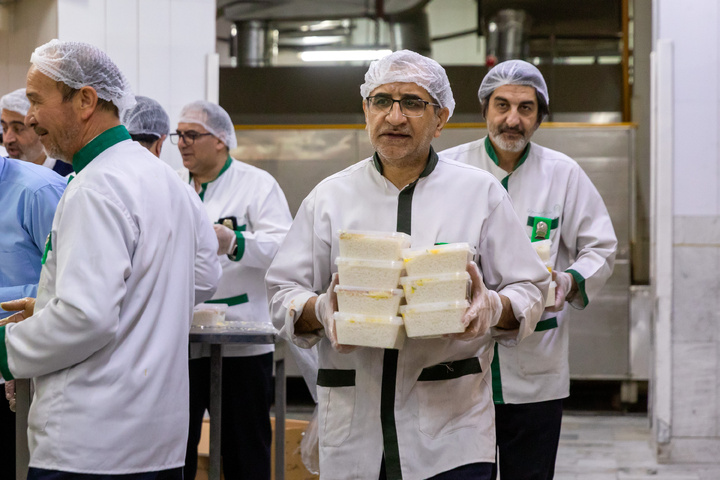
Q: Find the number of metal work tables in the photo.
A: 1